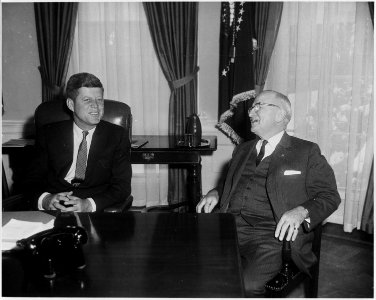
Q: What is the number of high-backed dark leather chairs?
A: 1